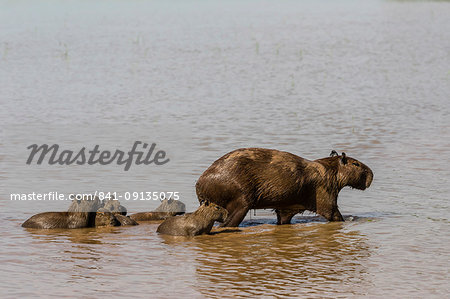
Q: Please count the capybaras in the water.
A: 6